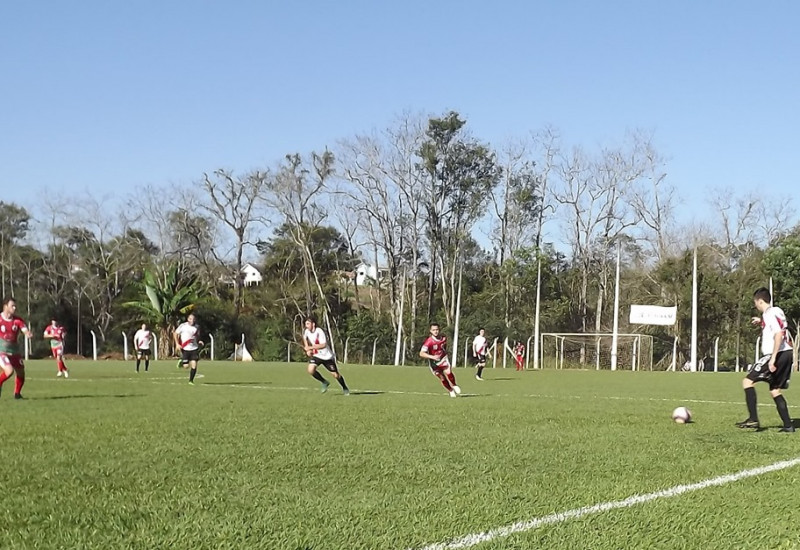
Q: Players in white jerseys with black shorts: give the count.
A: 5